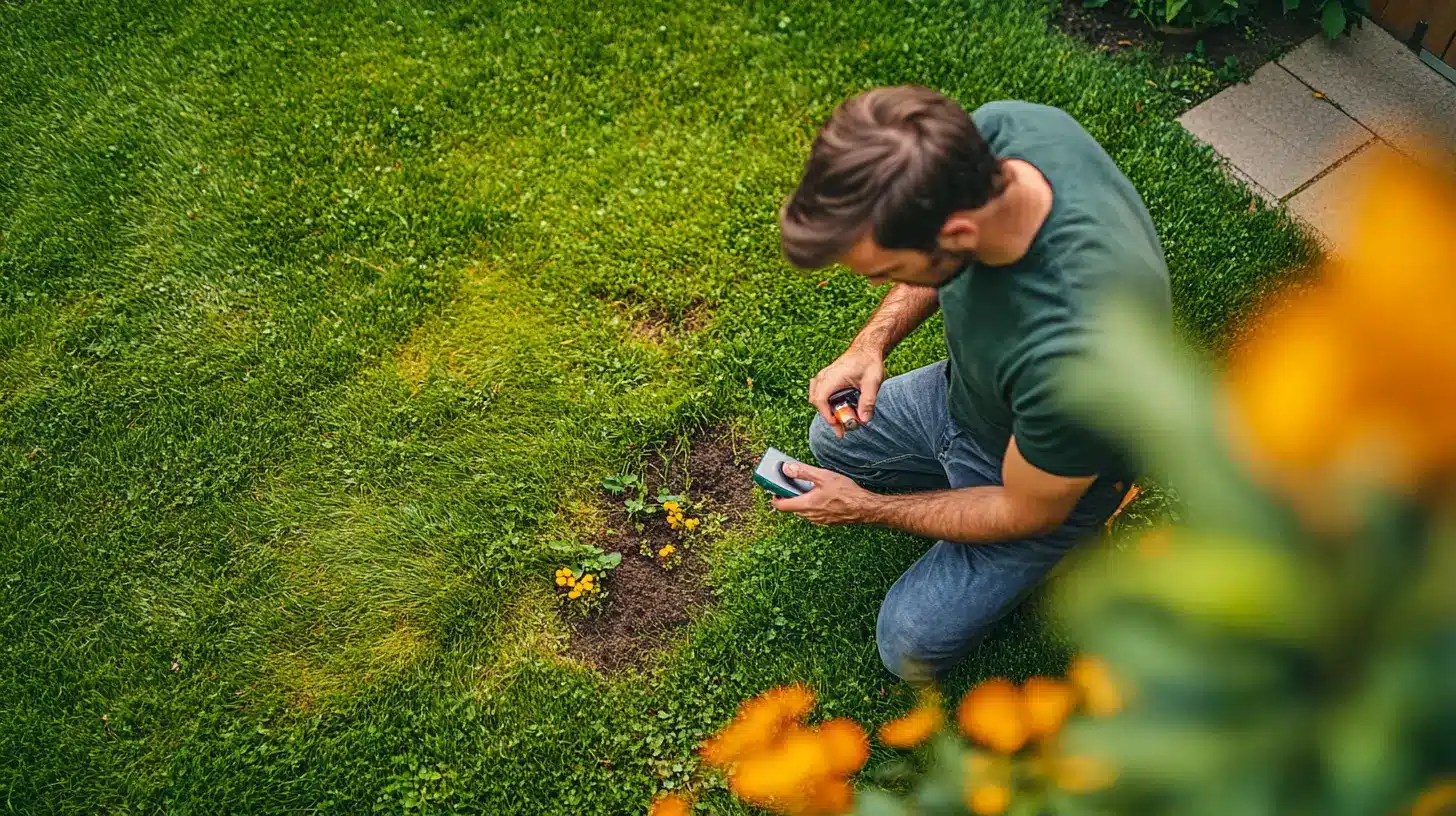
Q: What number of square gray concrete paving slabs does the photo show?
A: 3